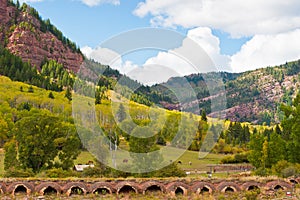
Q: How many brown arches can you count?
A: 11